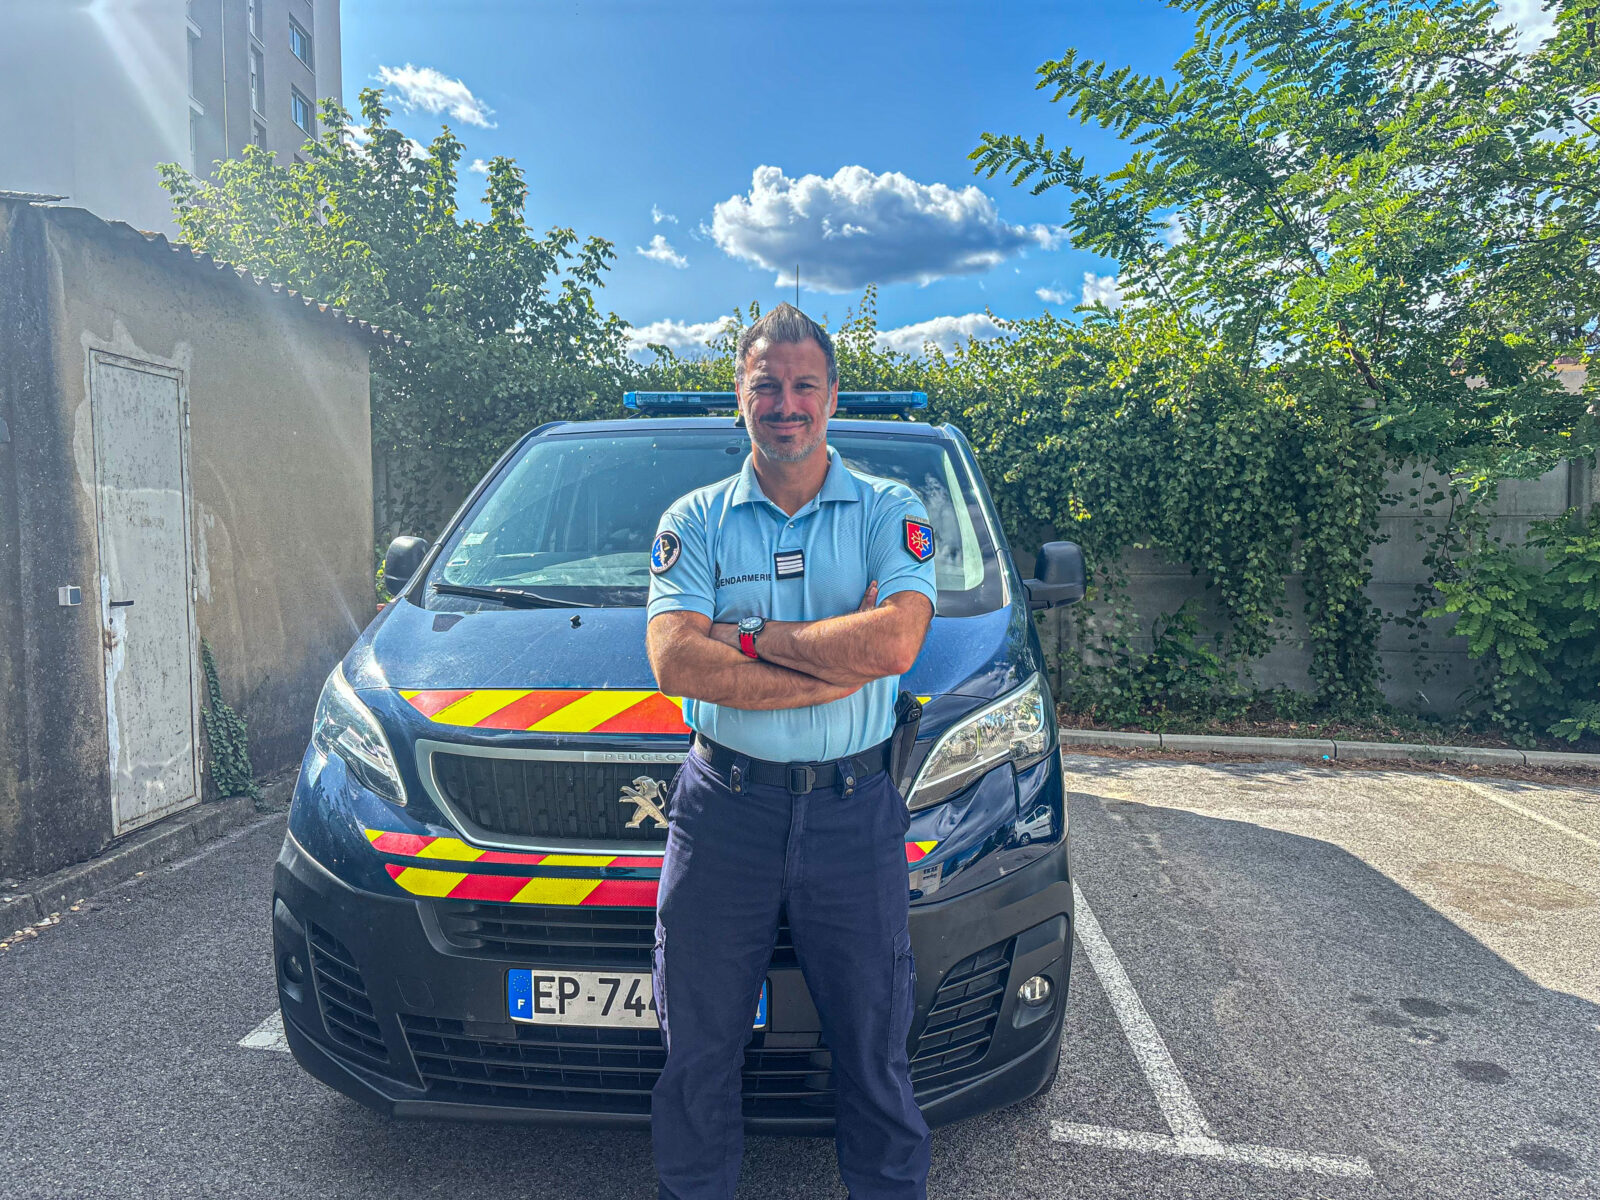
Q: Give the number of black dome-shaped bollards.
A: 0